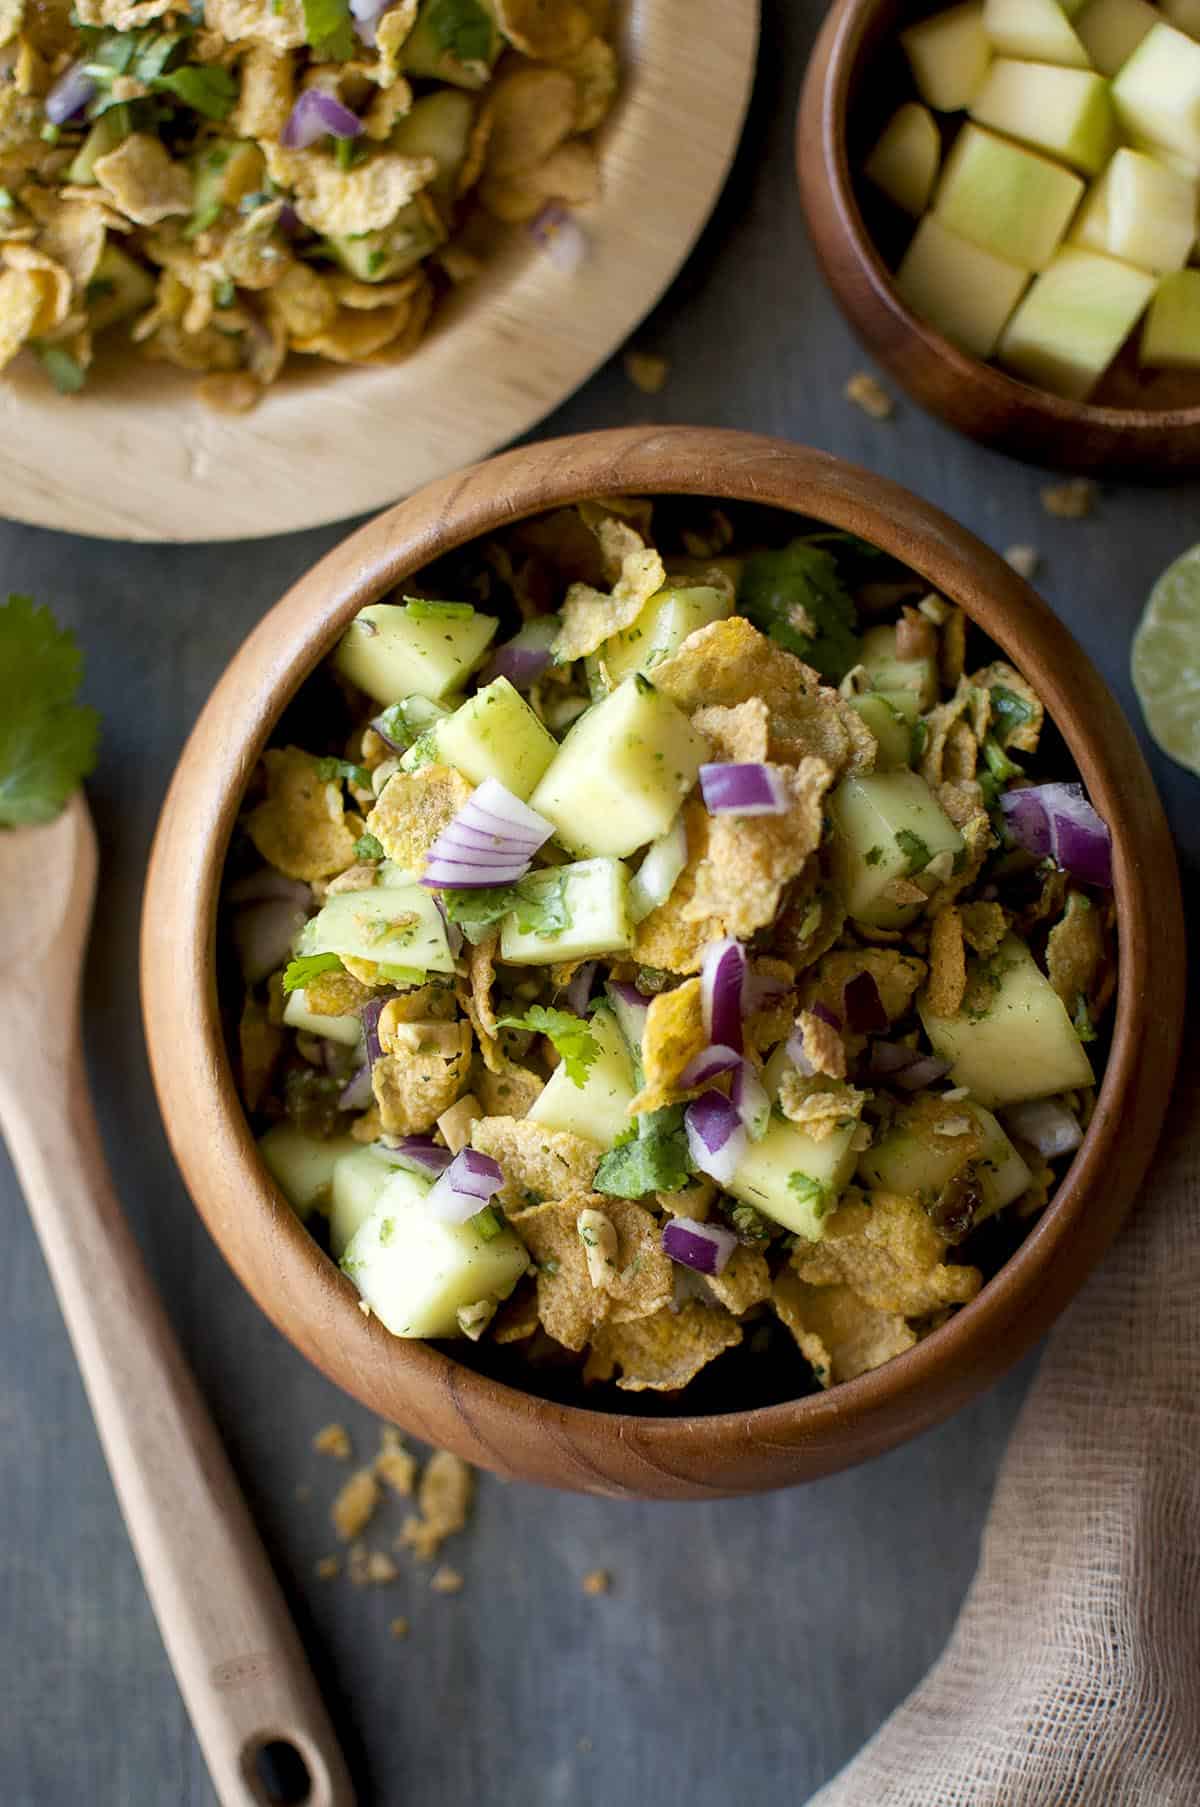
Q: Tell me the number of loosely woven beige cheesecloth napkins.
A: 1